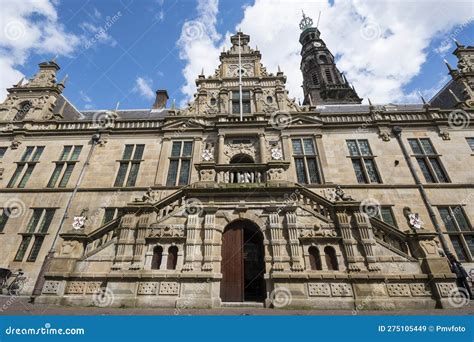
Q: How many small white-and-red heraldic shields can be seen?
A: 4